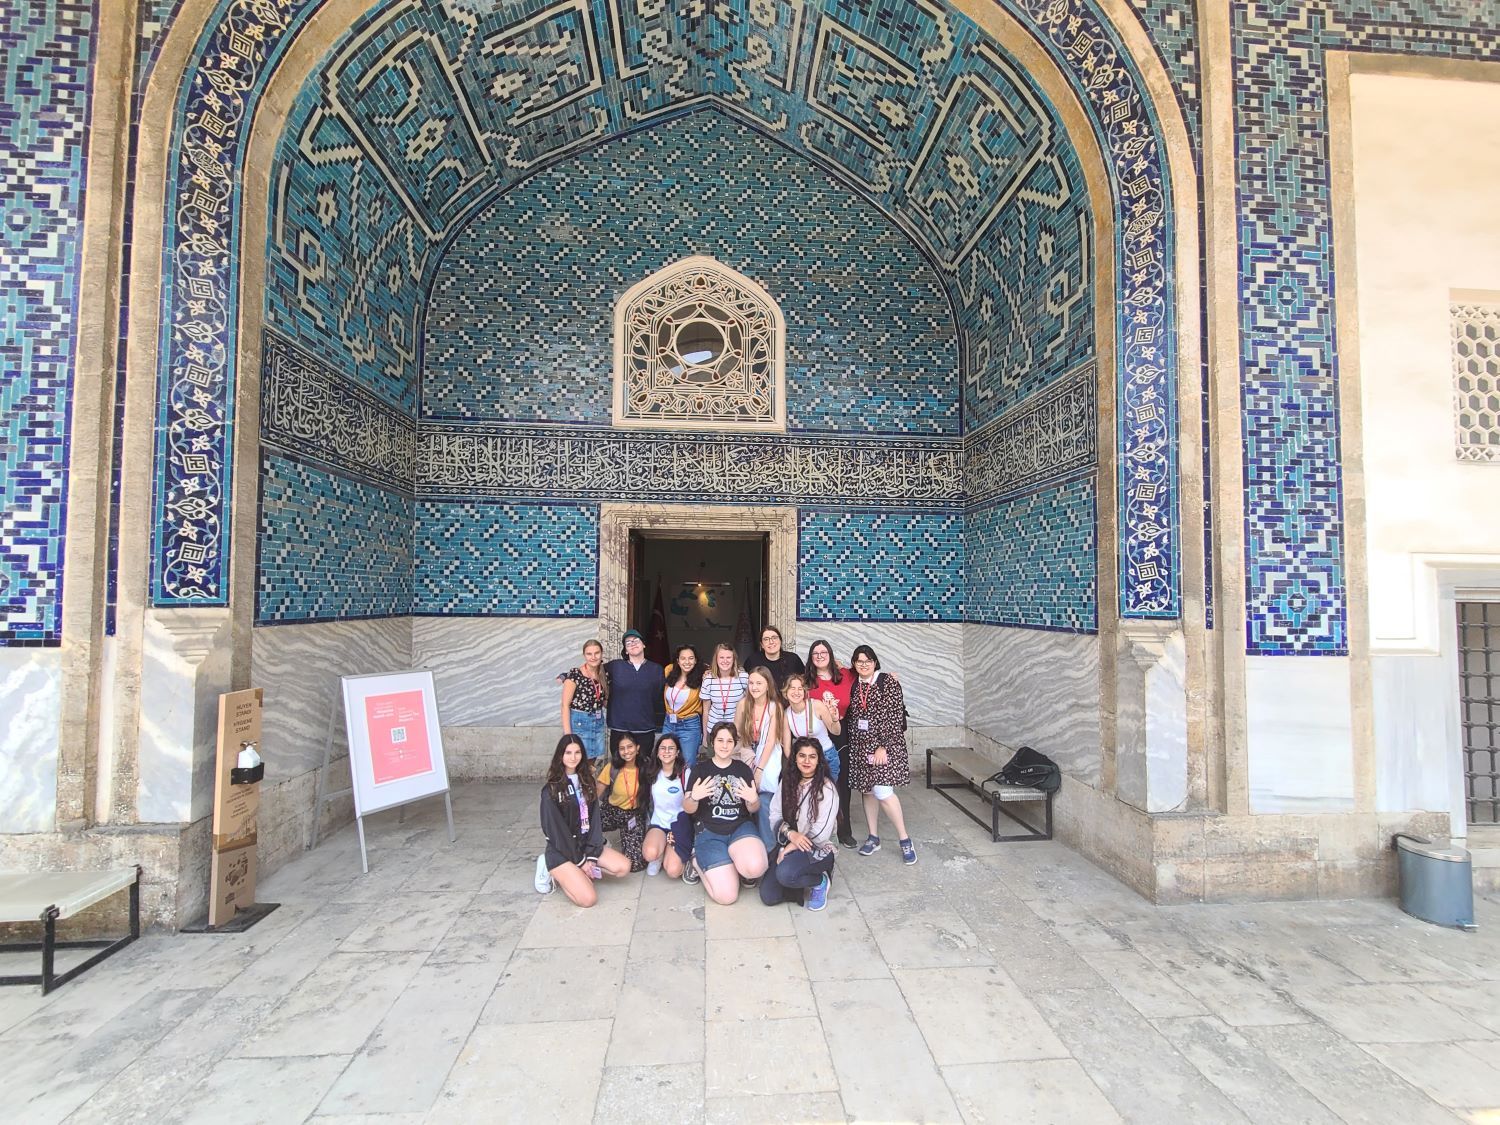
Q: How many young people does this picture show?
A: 14